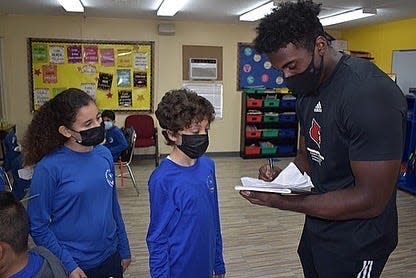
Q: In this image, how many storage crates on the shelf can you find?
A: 12